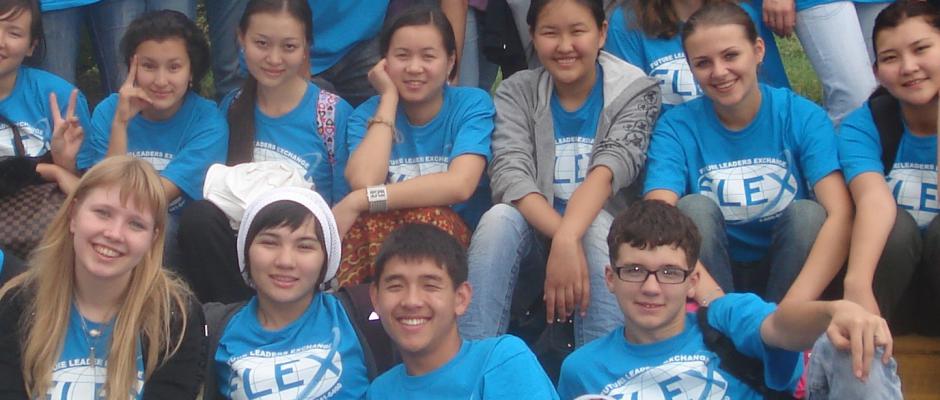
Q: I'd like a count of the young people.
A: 11